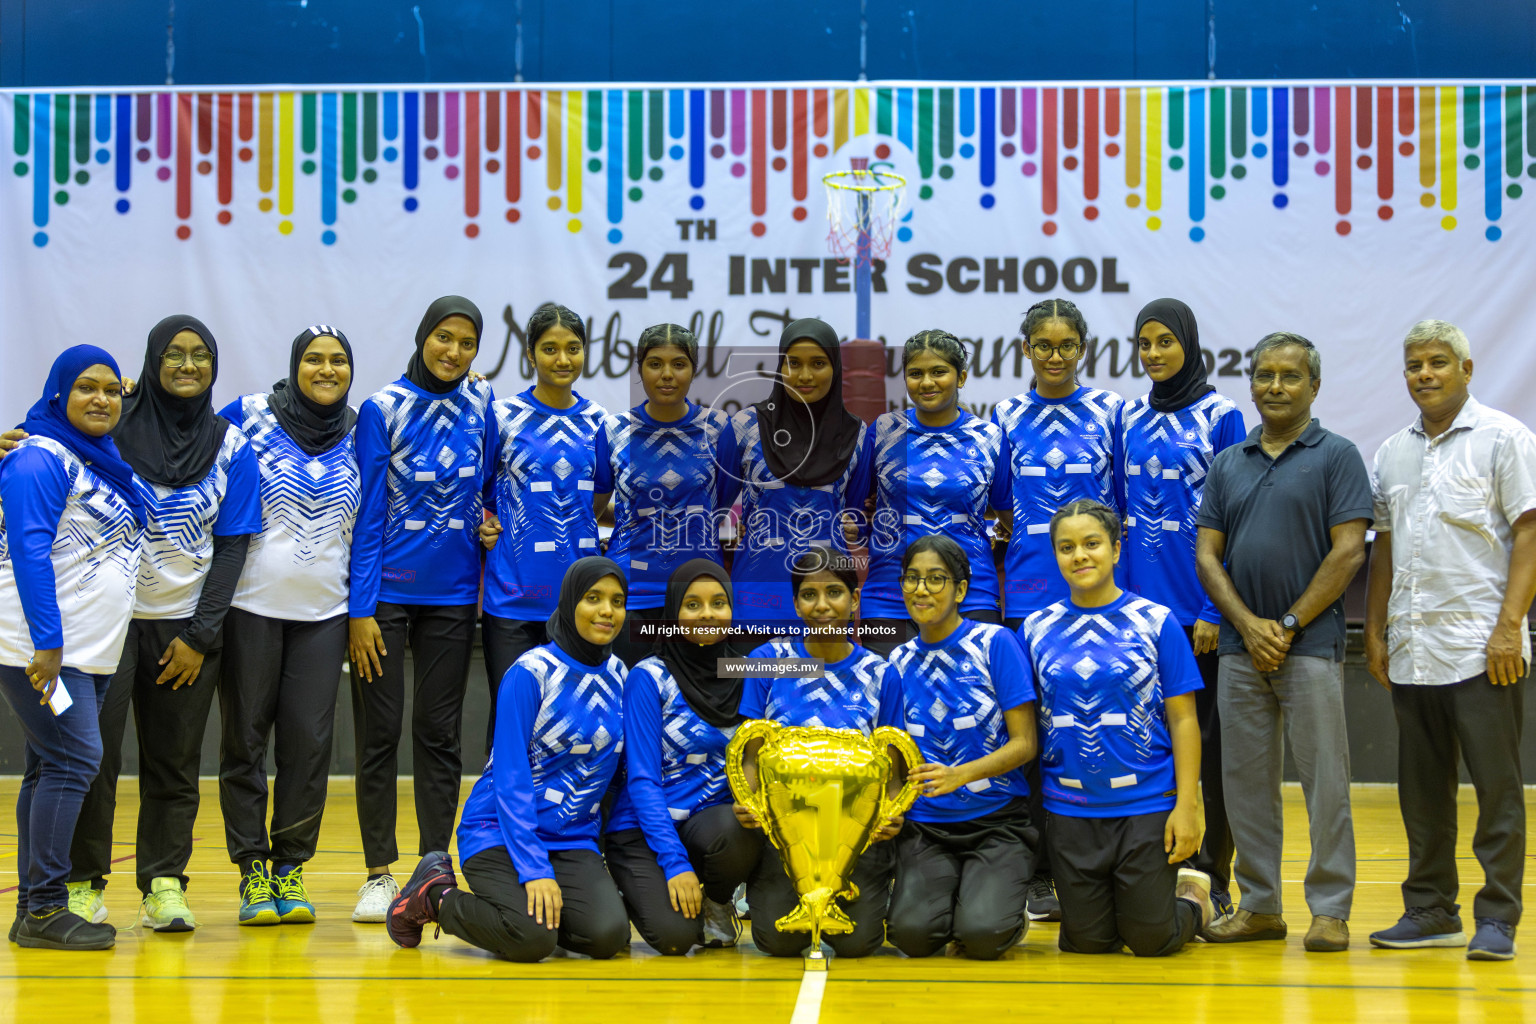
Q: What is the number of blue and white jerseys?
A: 15